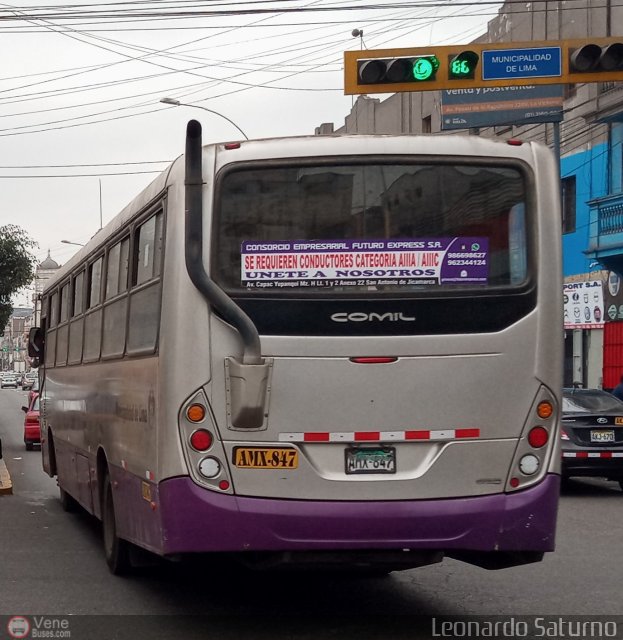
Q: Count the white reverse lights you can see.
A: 2